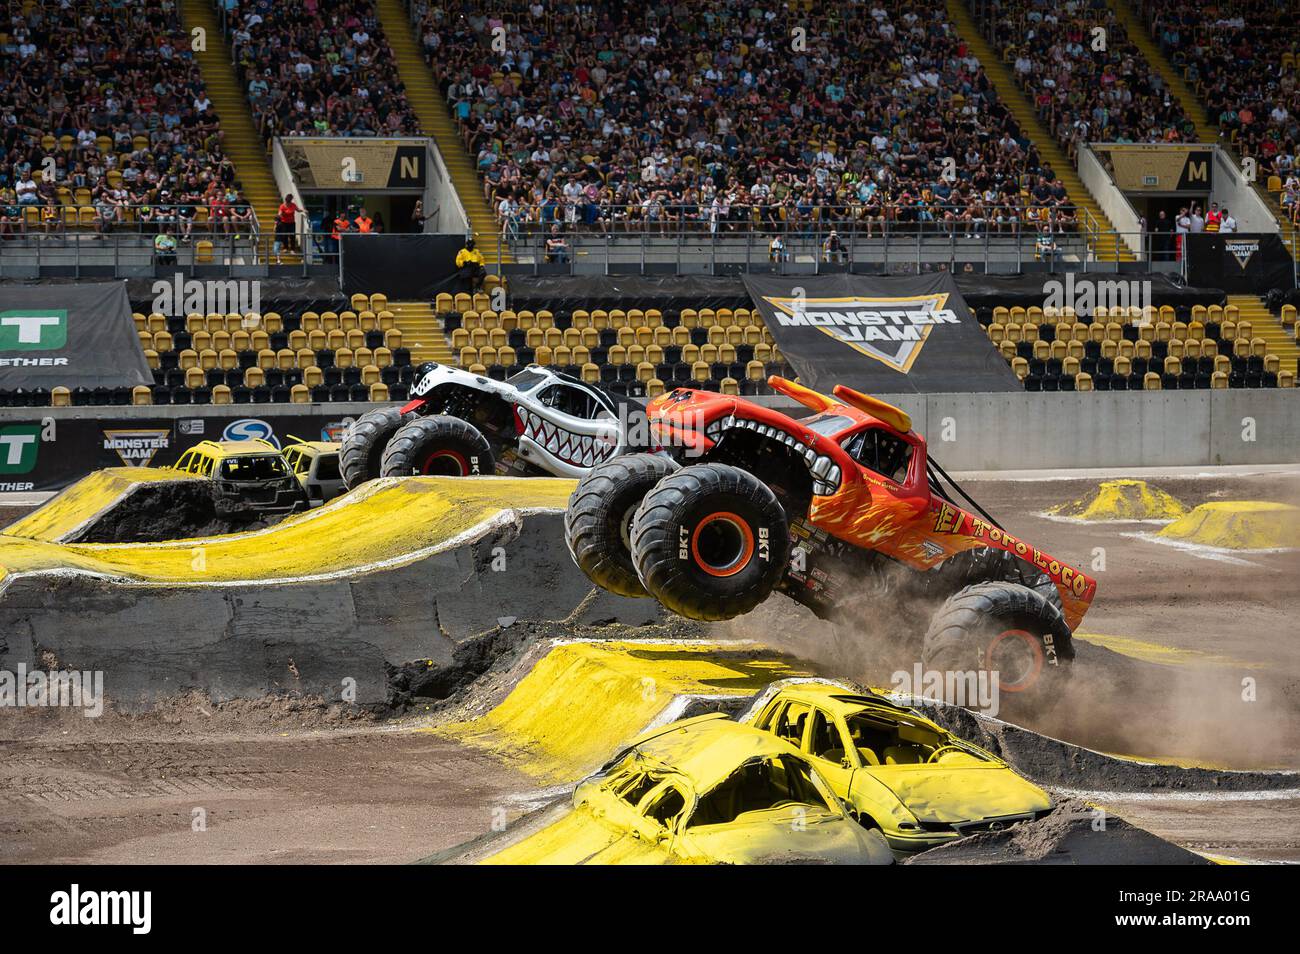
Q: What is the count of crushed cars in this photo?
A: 4